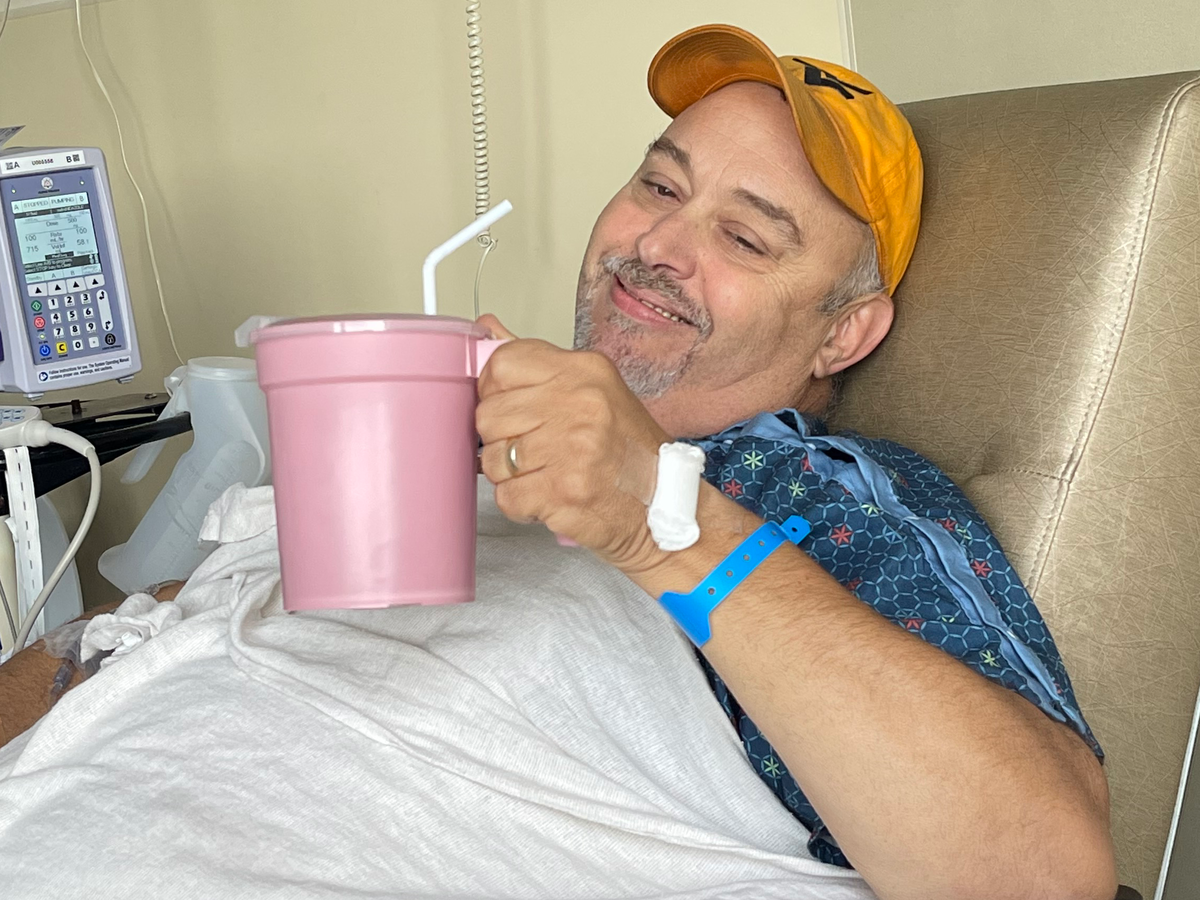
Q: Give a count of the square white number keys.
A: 10